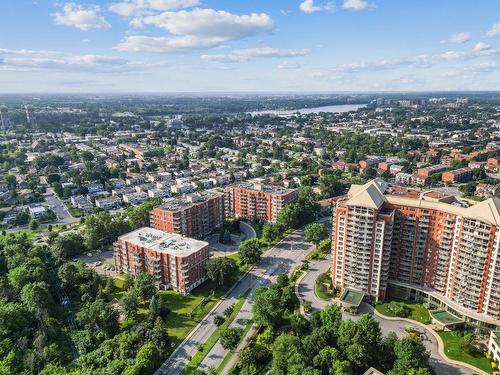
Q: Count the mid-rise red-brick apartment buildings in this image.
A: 3